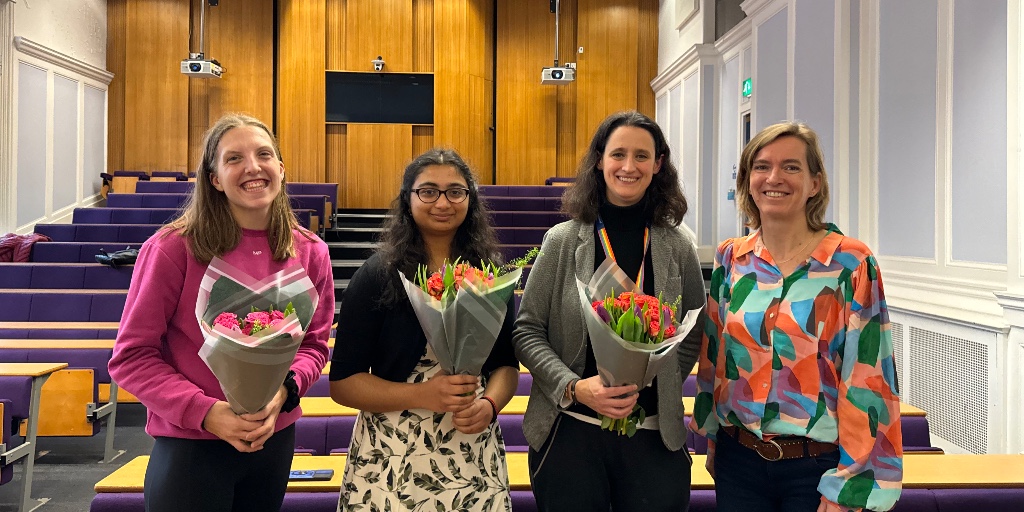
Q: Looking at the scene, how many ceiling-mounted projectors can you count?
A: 2